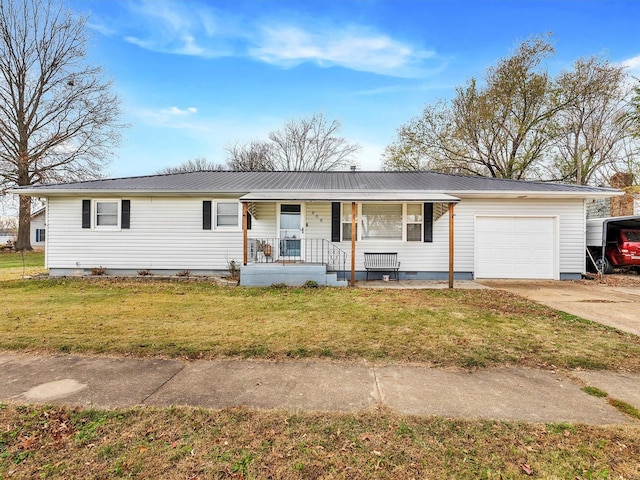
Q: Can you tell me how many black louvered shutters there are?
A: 6